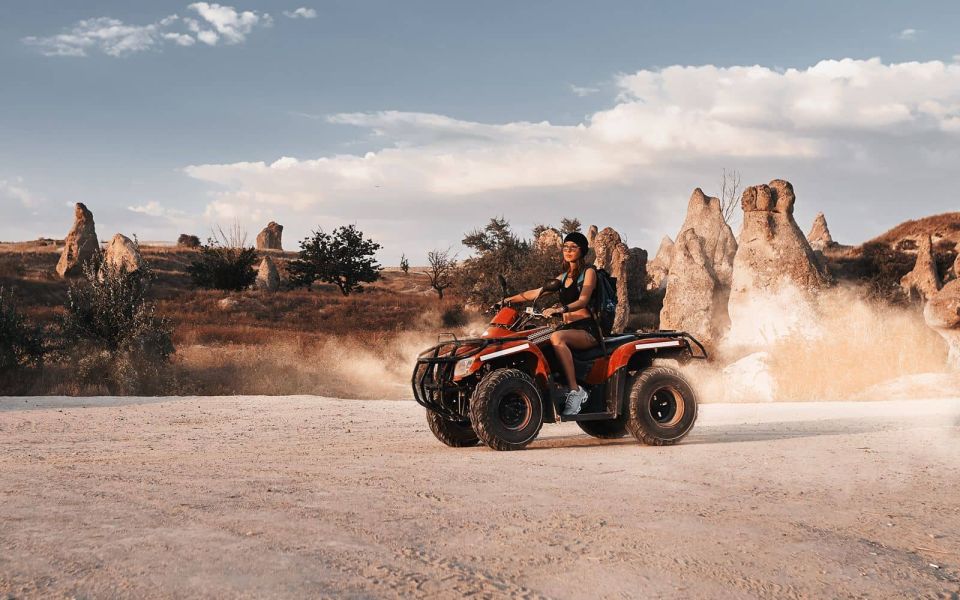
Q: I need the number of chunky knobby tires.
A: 4